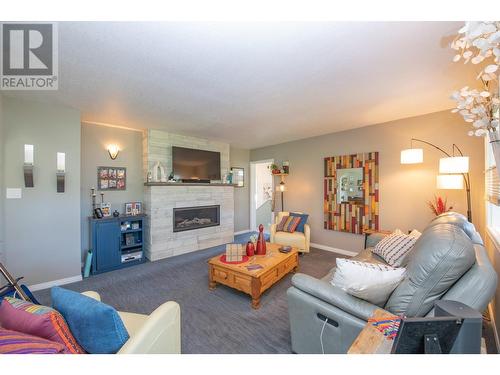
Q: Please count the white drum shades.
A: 3